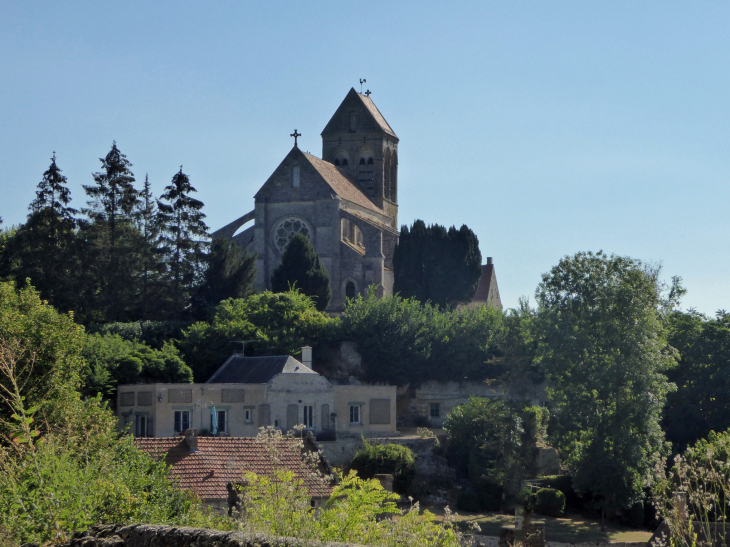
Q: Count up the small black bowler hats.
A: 0